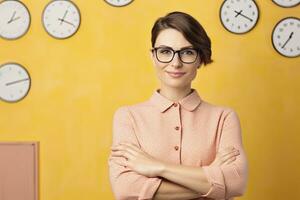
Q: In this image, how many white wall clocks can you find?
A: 7